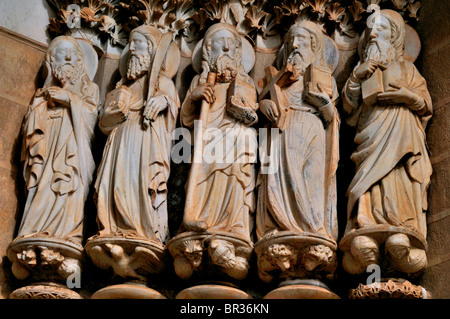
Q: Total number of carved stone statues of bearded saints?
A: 5